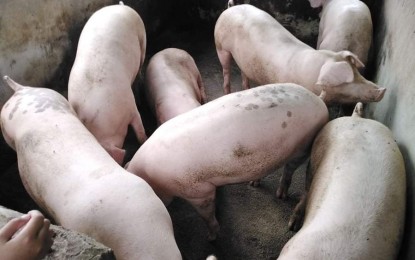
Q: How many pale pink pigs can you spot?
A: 7